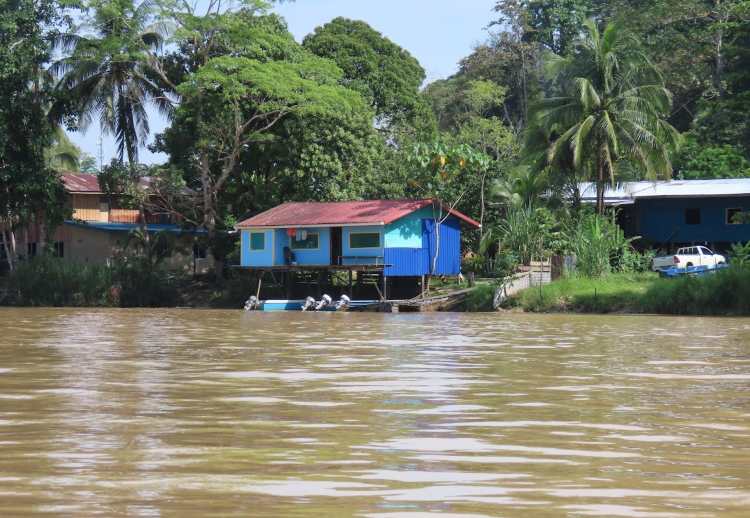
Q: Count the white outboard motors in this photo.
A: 4